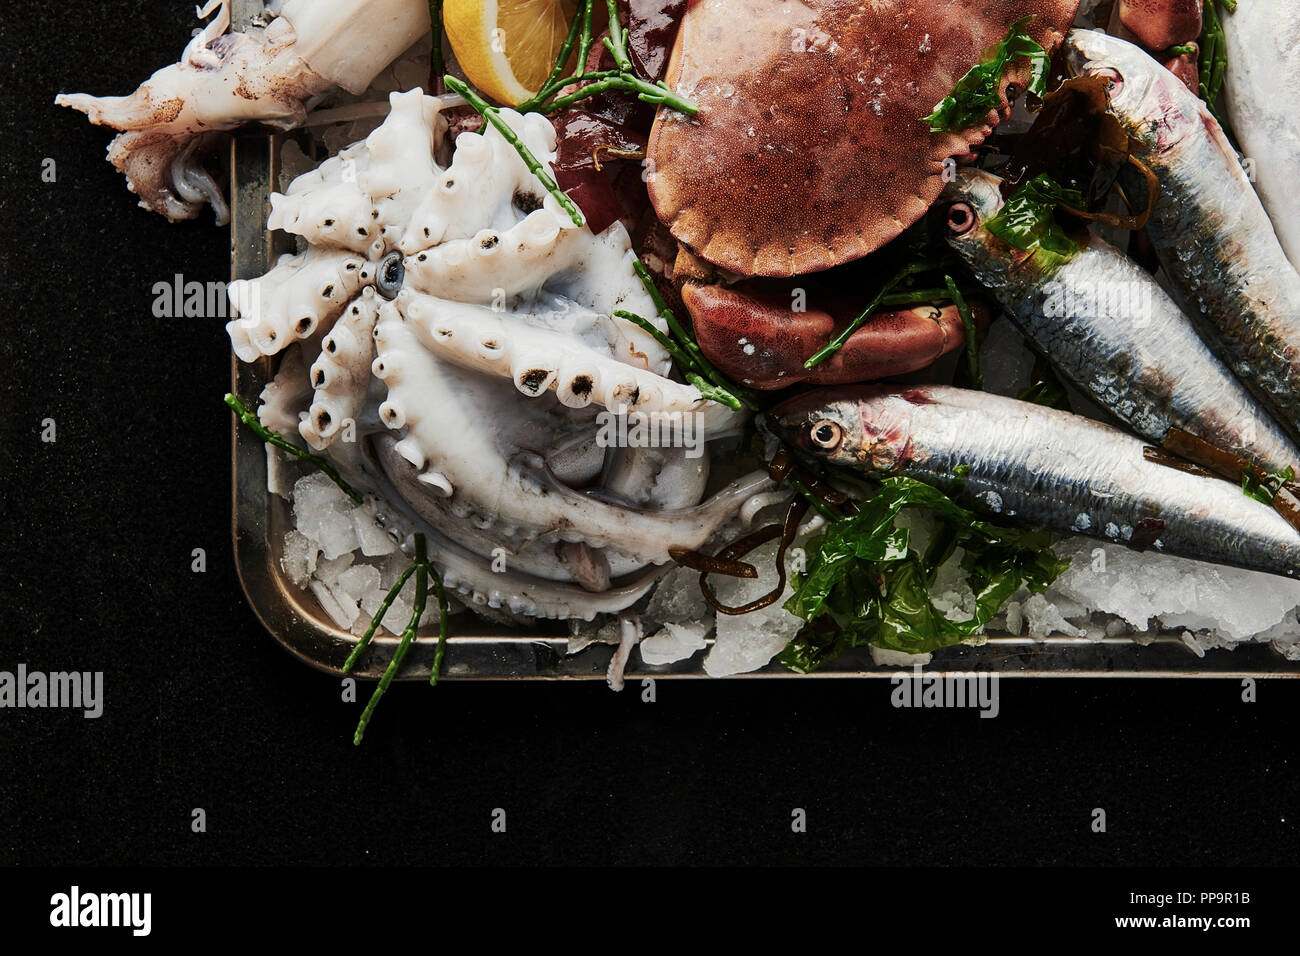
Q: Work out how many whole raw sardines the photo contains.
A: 3